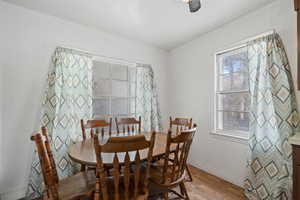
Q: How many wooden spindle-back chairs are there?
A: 6